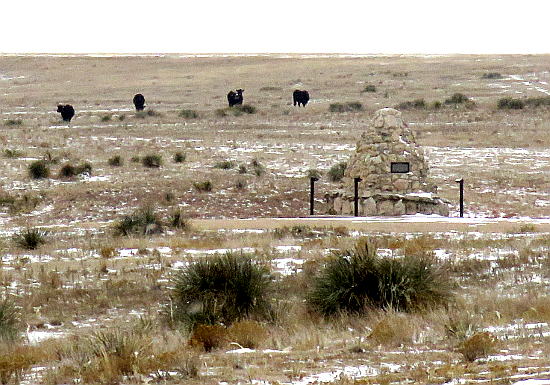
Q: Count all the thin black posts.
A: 3